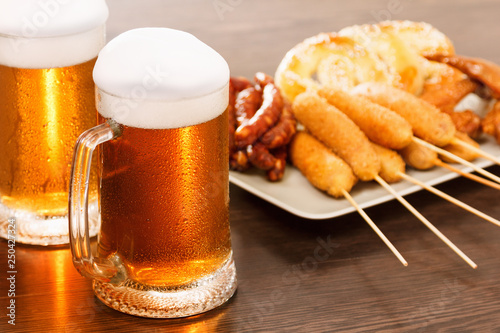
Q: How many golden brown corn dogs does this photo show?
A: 7